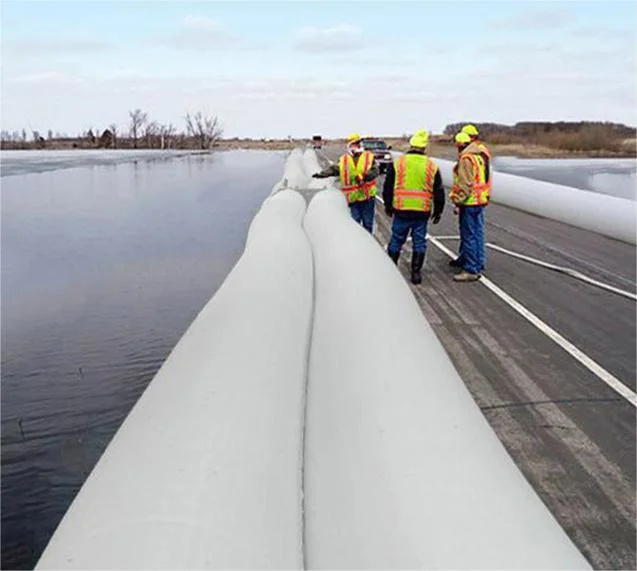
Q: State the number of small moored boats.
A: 0